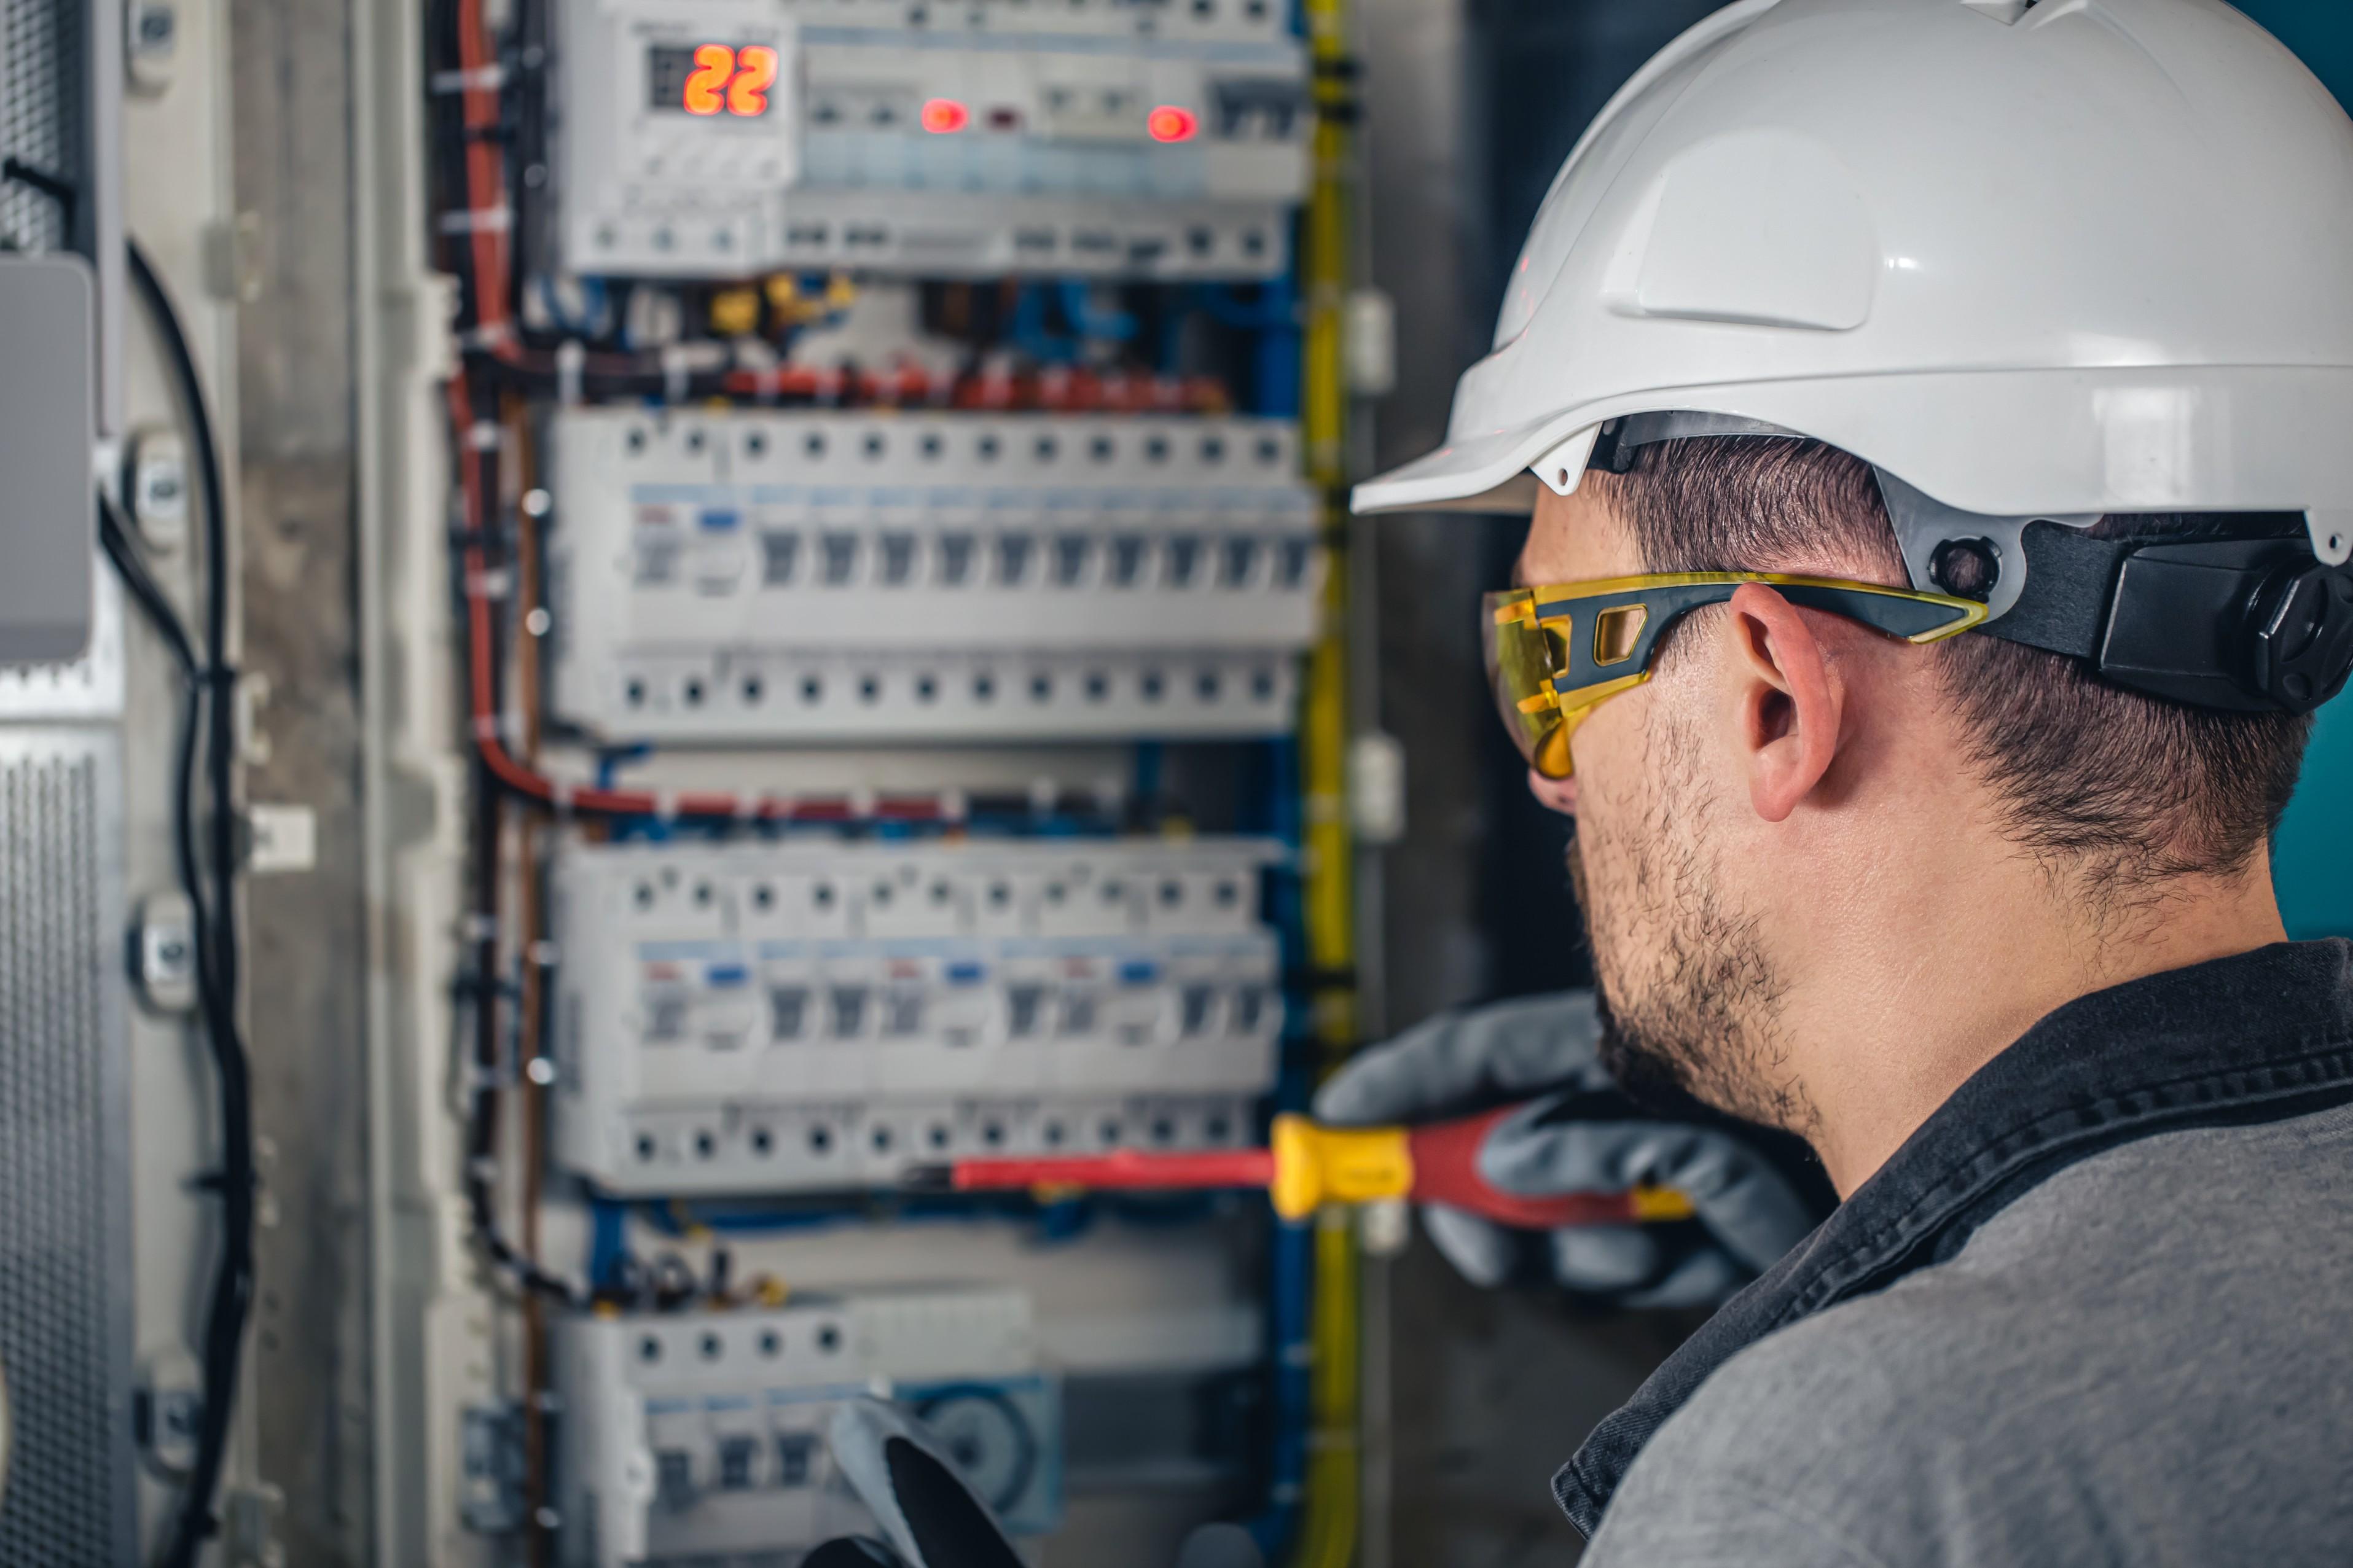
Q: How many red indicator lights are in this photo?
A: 2